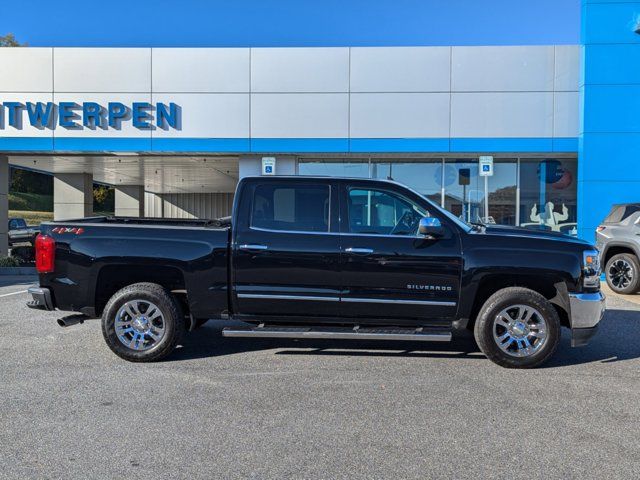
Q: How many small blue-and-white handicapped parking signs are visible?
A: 2